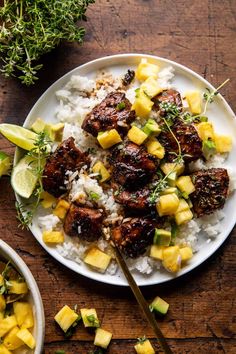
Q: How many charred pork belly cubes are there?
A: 9